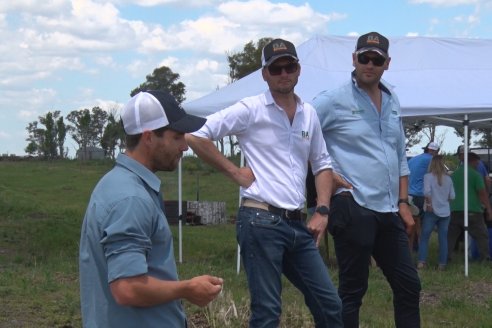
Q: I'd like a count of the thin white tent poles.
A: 3